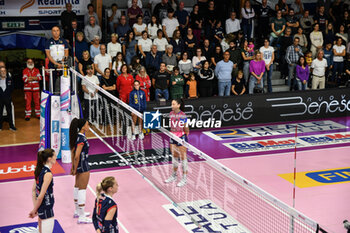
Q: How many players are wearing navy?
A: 3